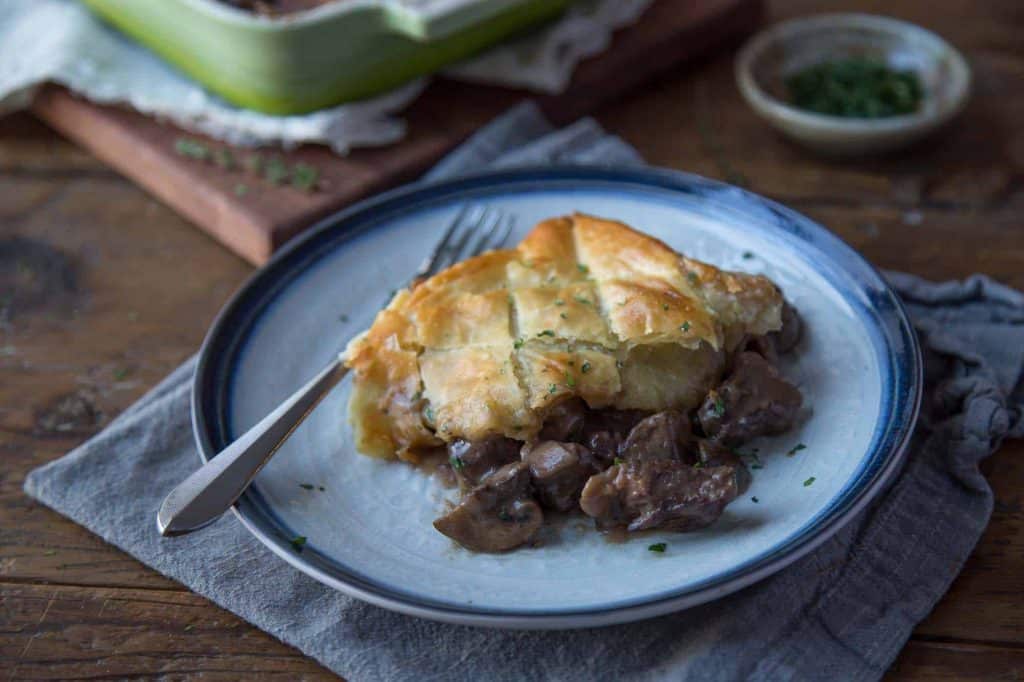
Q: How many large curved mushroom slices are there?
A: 1